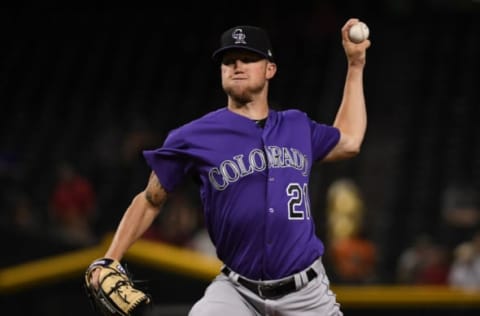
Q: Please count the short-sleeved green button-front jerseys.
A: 0